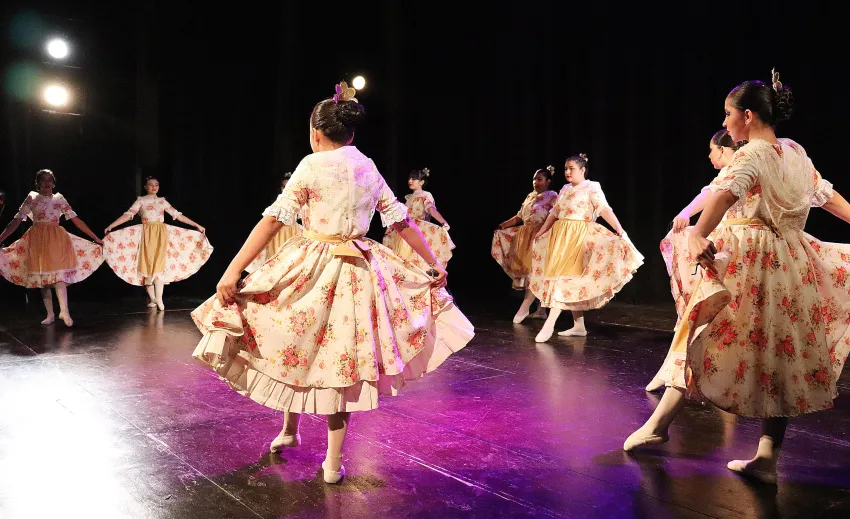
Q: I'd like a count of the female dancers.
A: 9